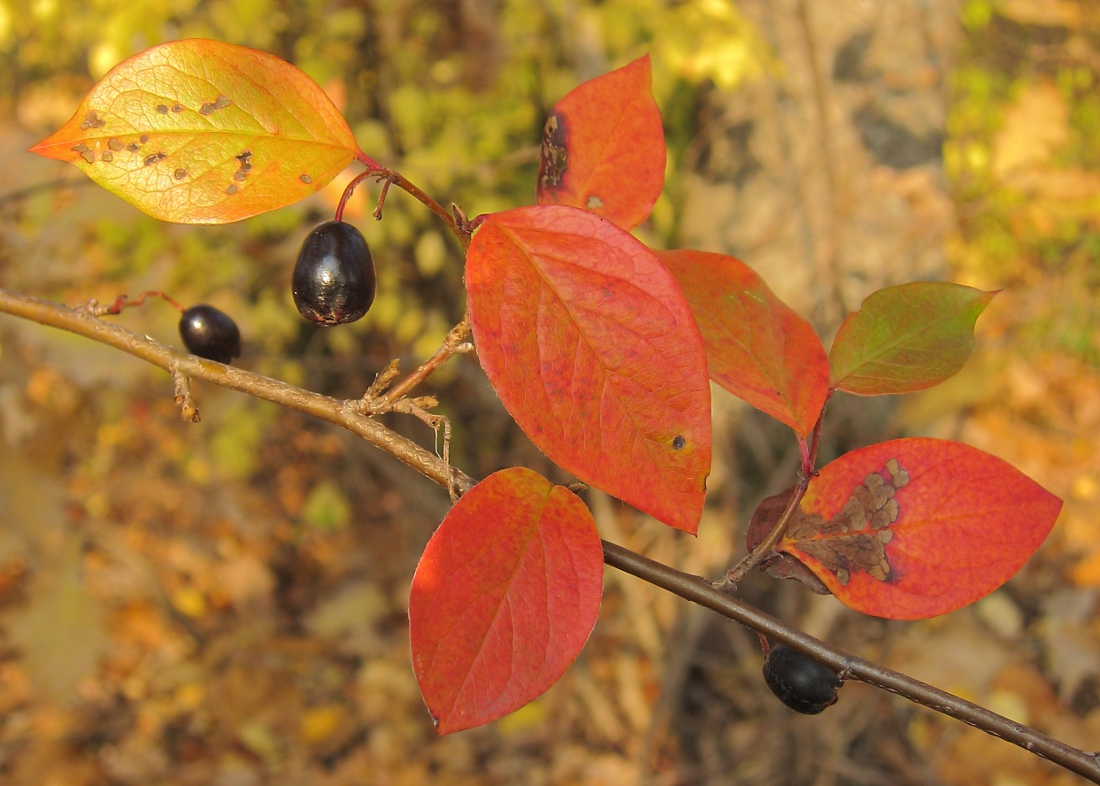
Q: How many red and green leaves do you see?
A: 6